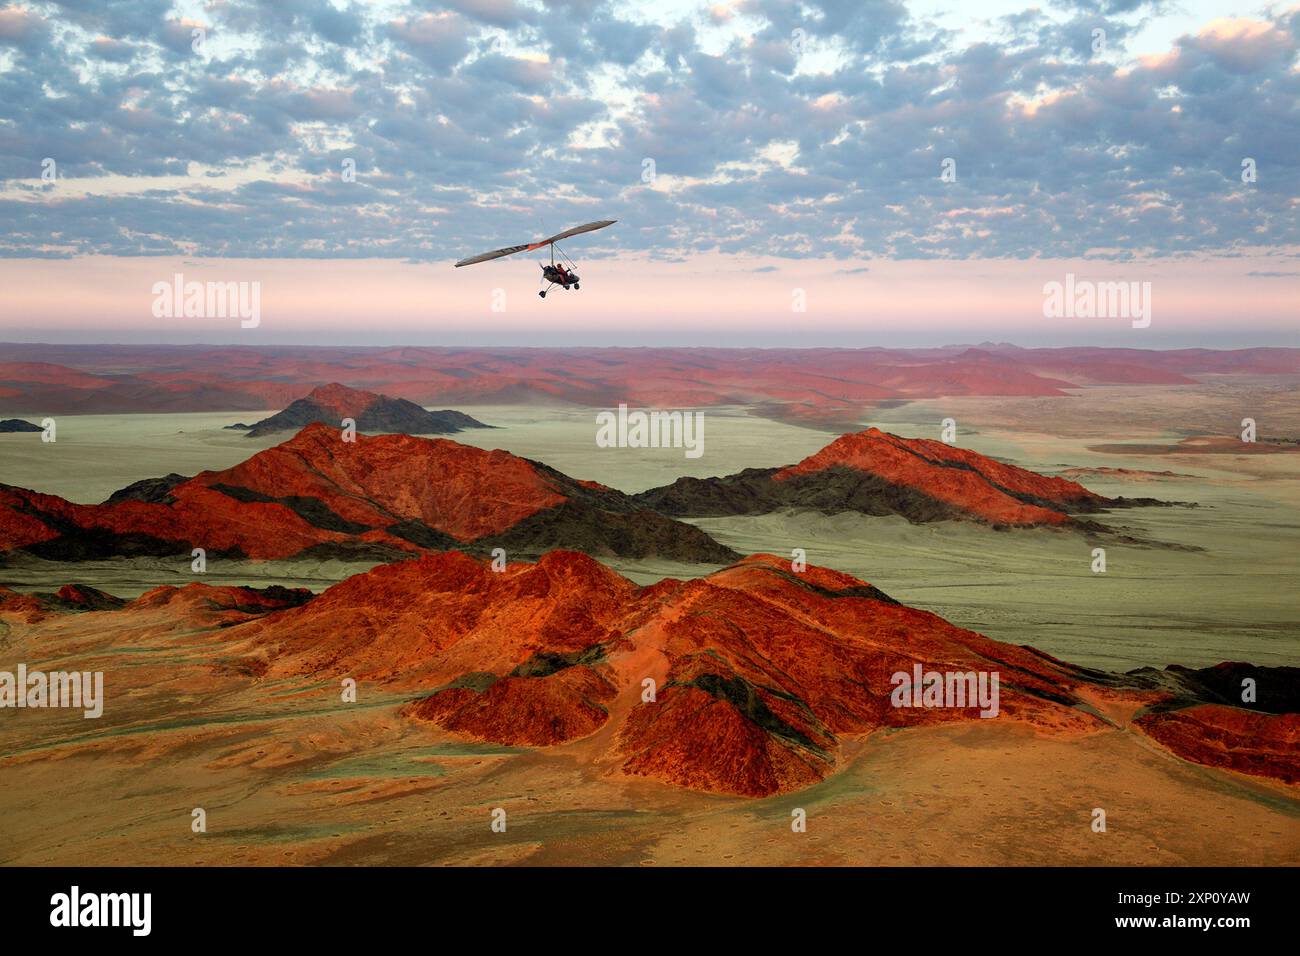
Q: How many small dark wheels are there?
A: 3